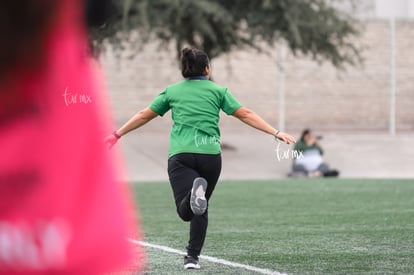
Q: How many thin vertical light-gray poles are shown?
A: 2